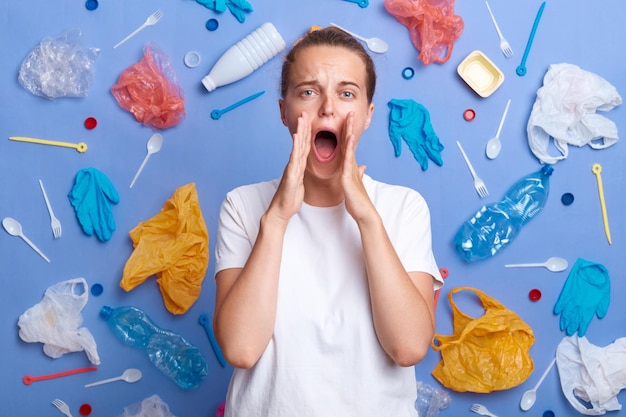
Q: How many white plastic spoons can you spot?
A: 7